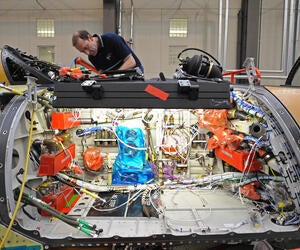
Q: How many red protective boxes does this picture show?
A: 4